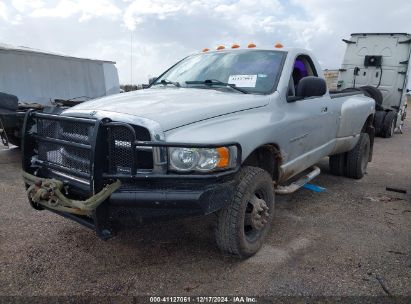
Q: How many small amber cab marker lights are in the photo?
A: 5